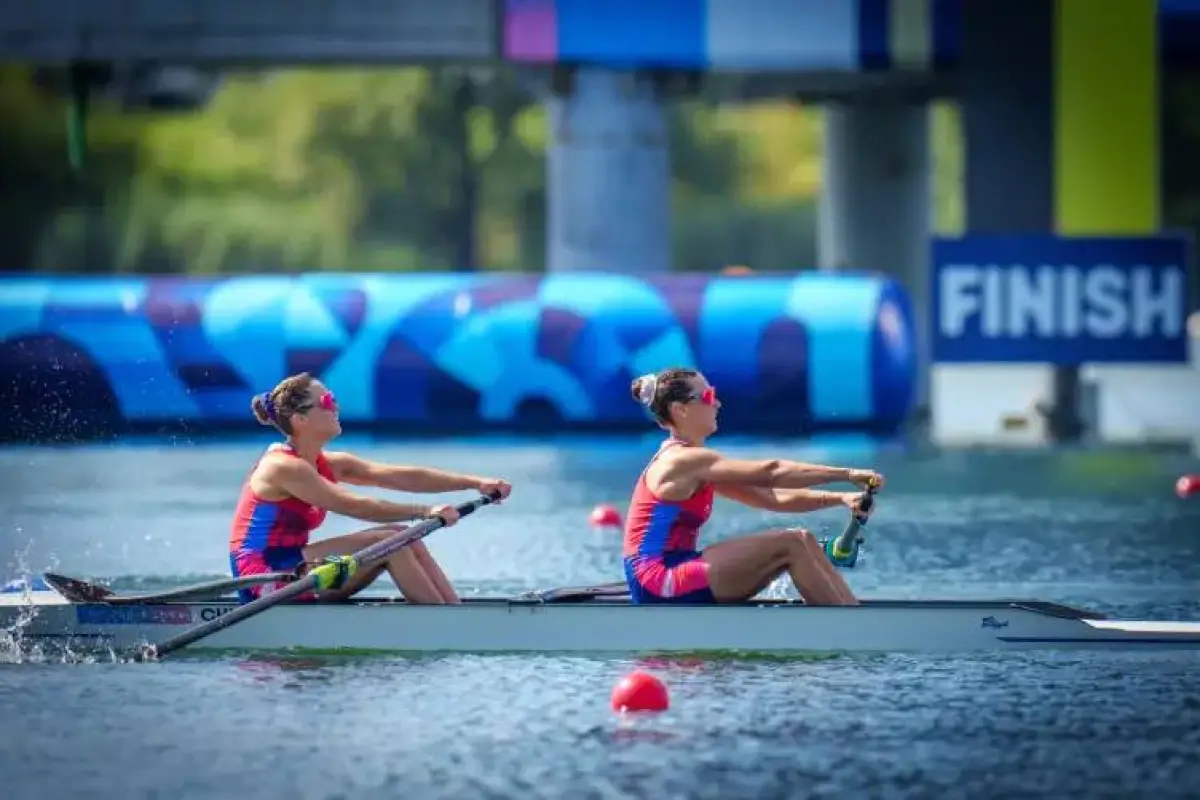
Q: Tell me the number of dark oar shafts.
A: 2